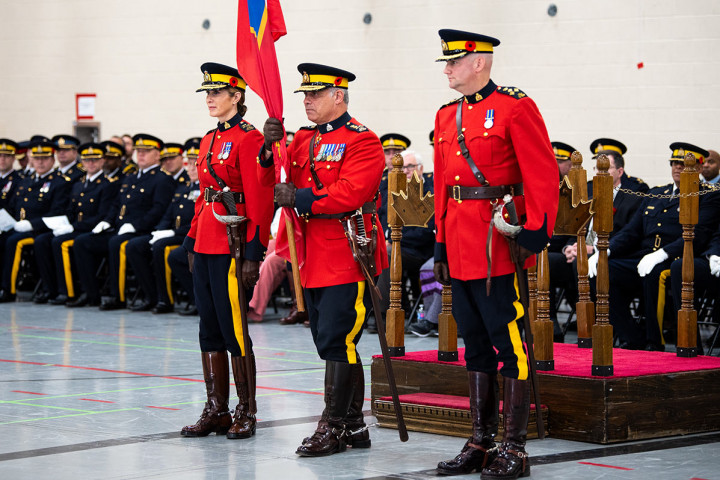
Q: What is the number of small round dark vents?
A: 3